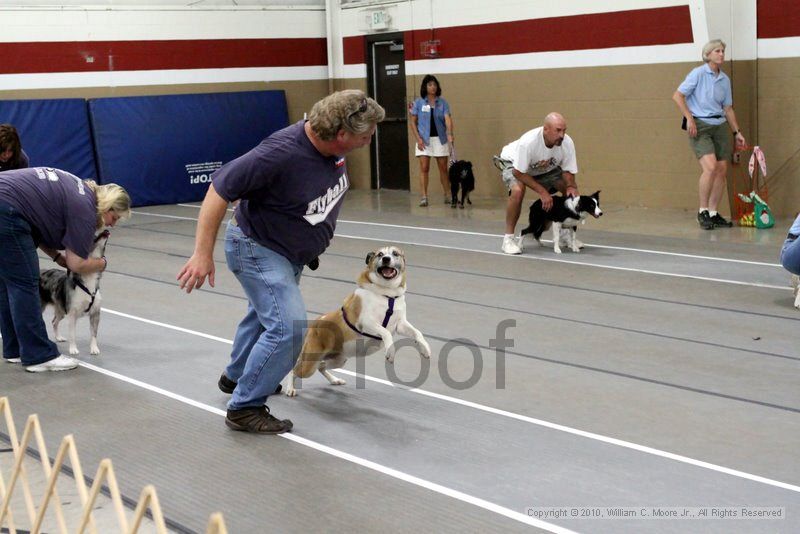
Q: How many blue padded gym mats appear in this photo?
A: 2